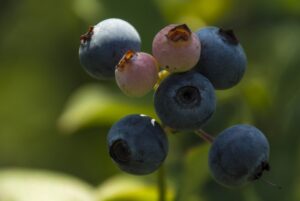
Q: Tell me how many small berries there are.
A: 2